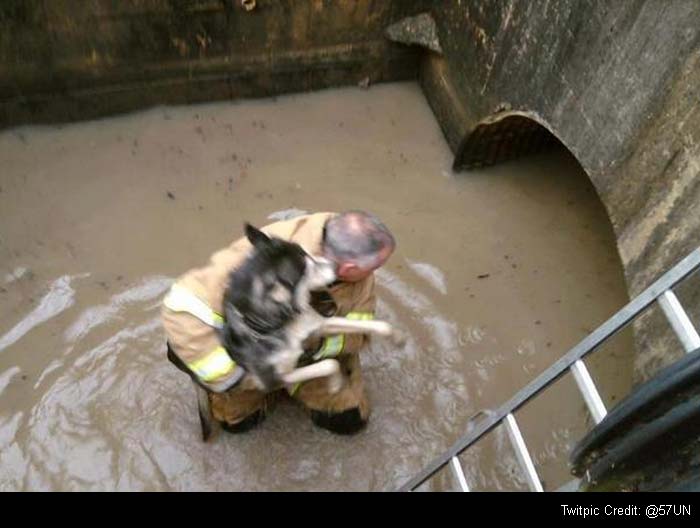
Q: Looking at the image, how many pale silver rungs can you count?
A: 4